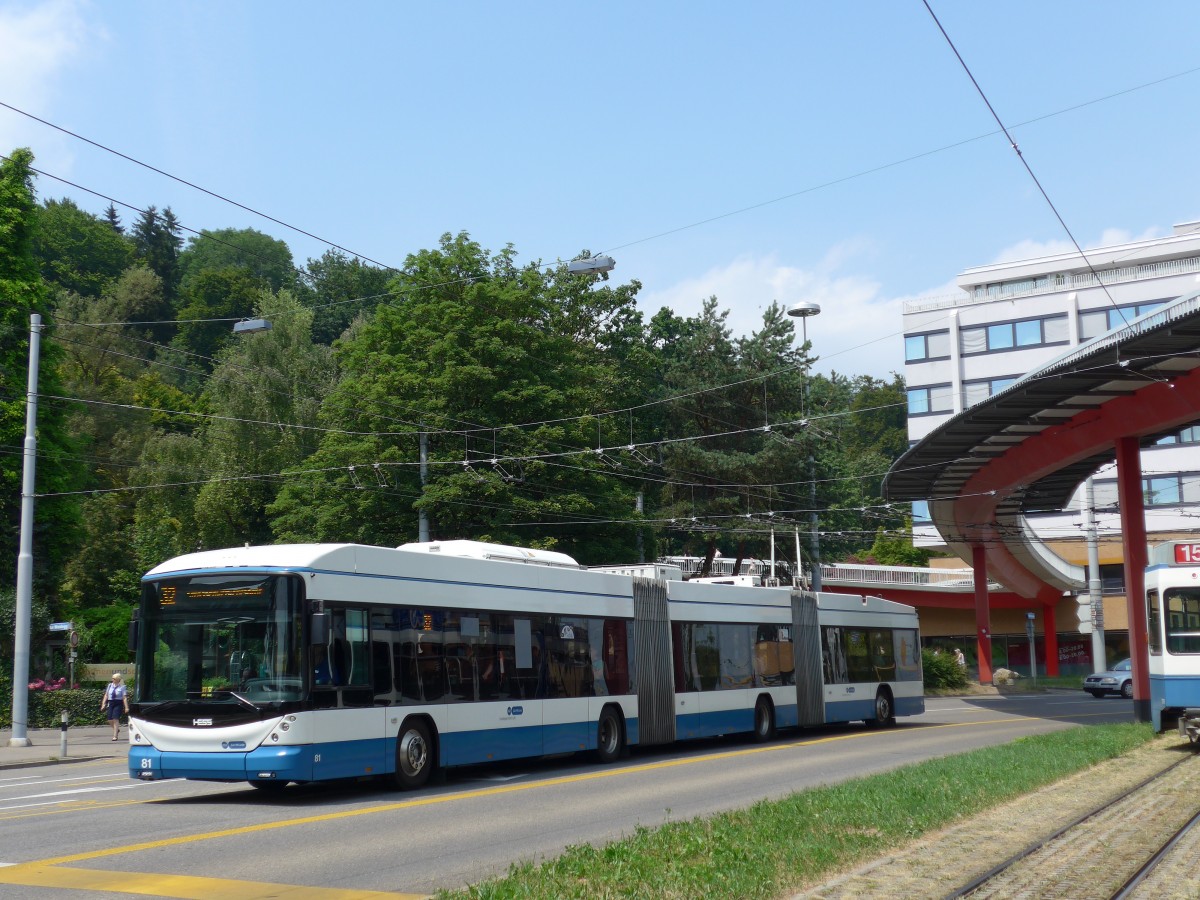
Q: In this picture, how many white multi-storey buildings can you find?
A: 1